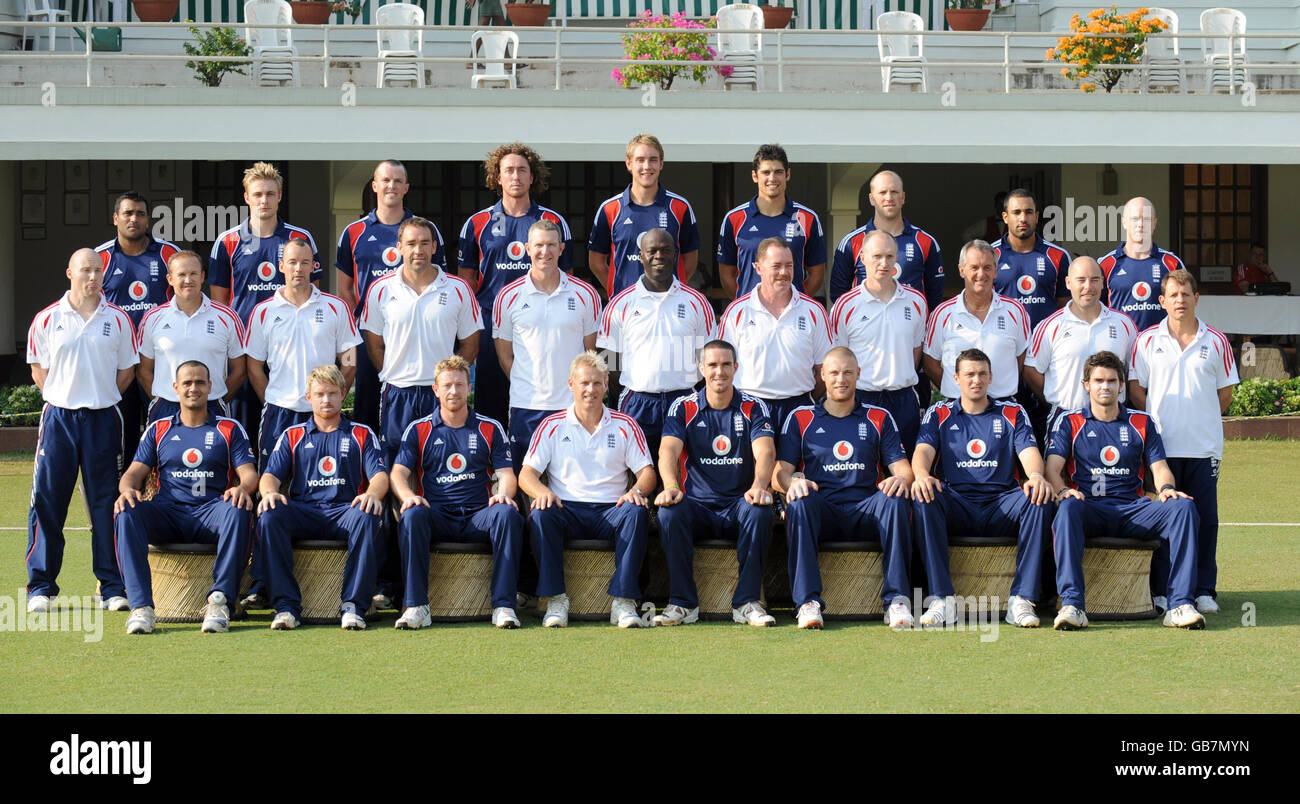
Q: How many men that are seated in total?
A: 8